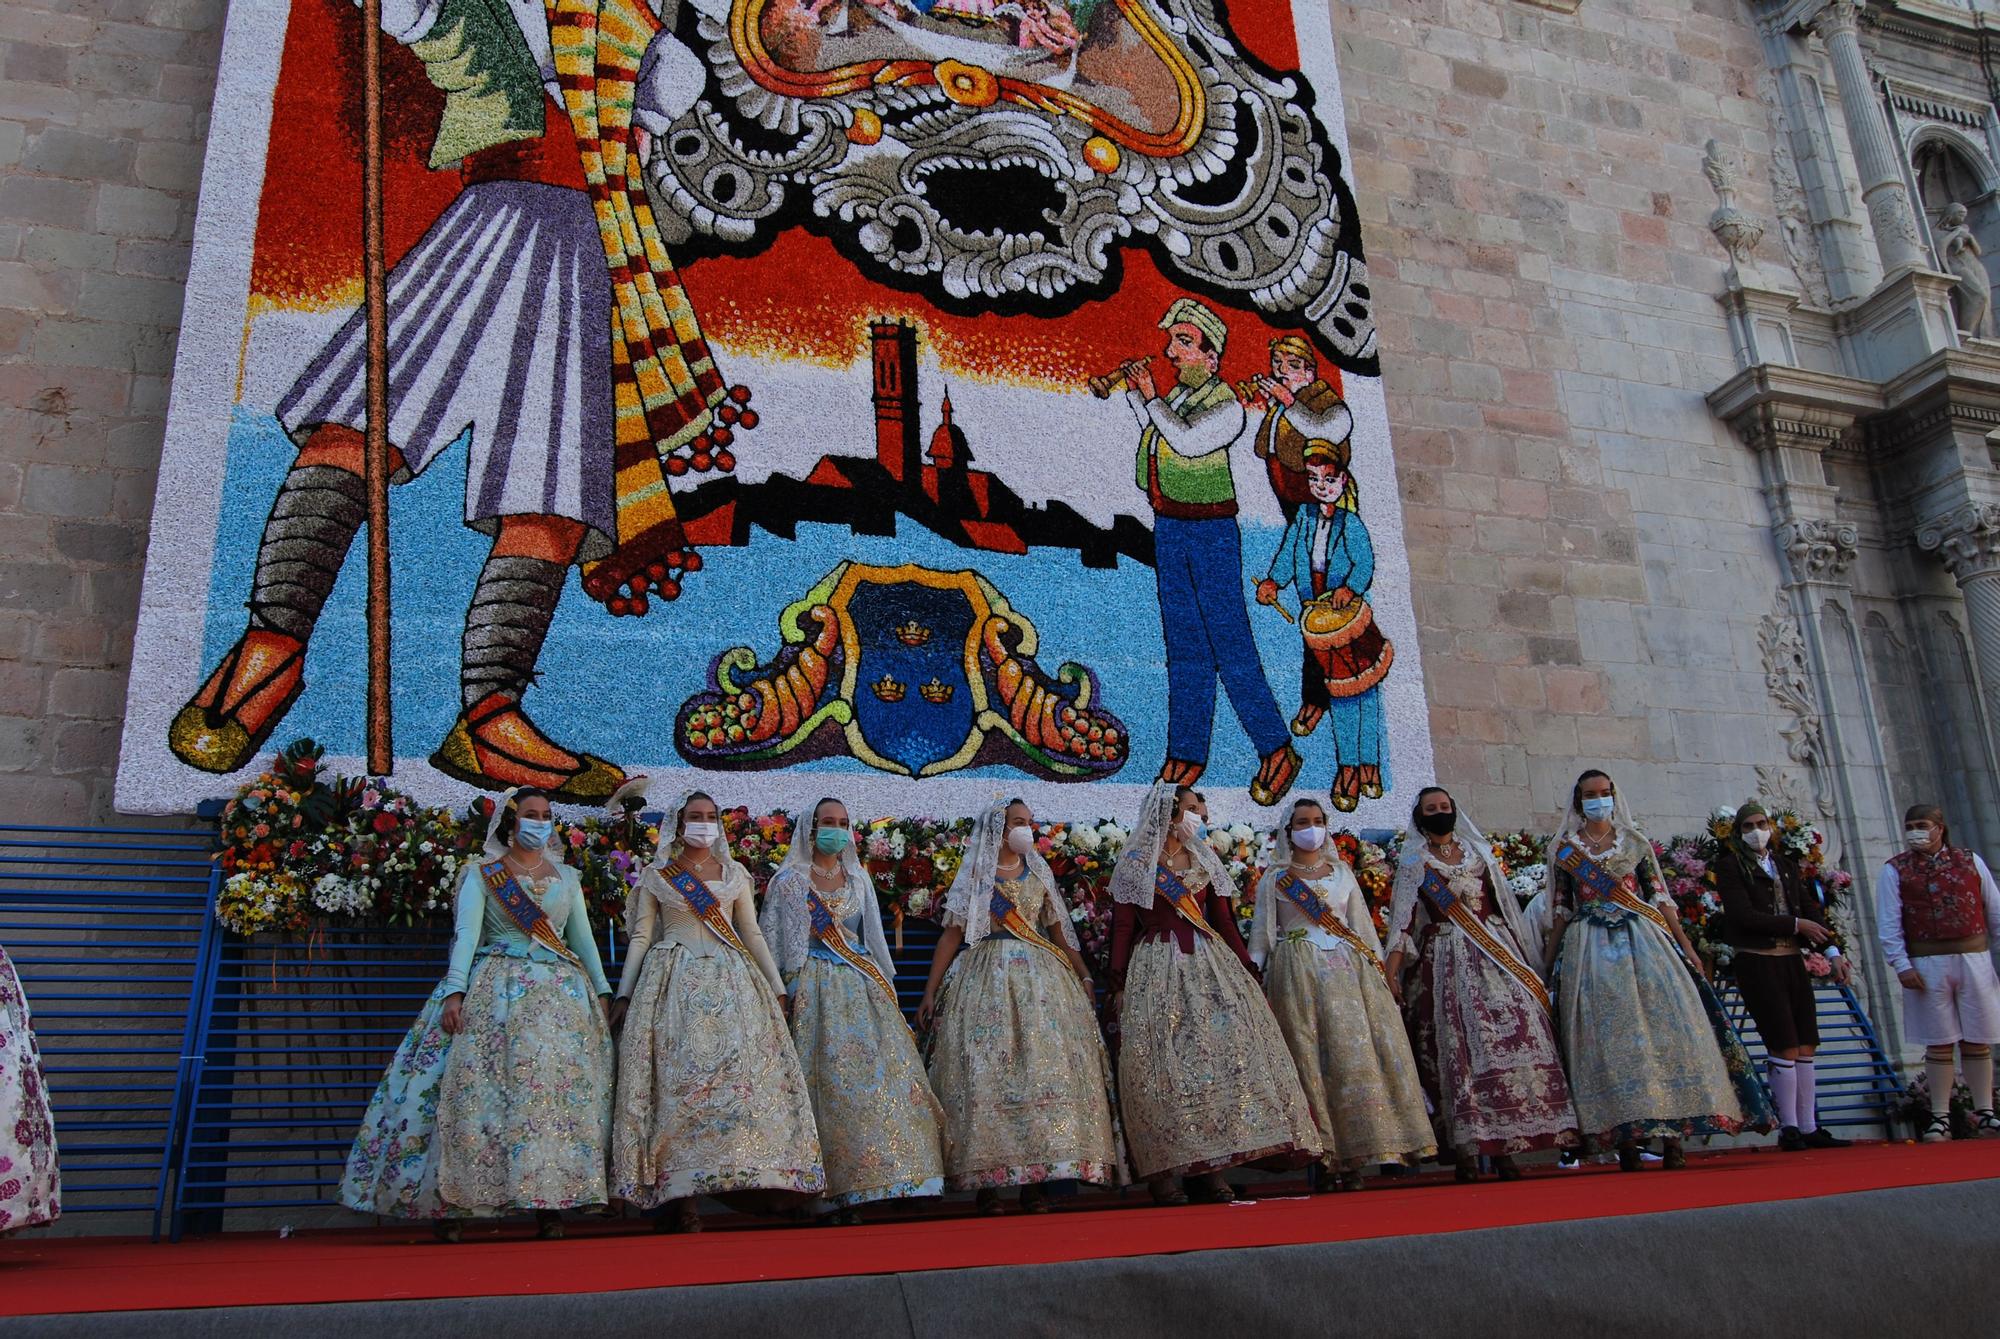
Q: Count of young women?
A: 8